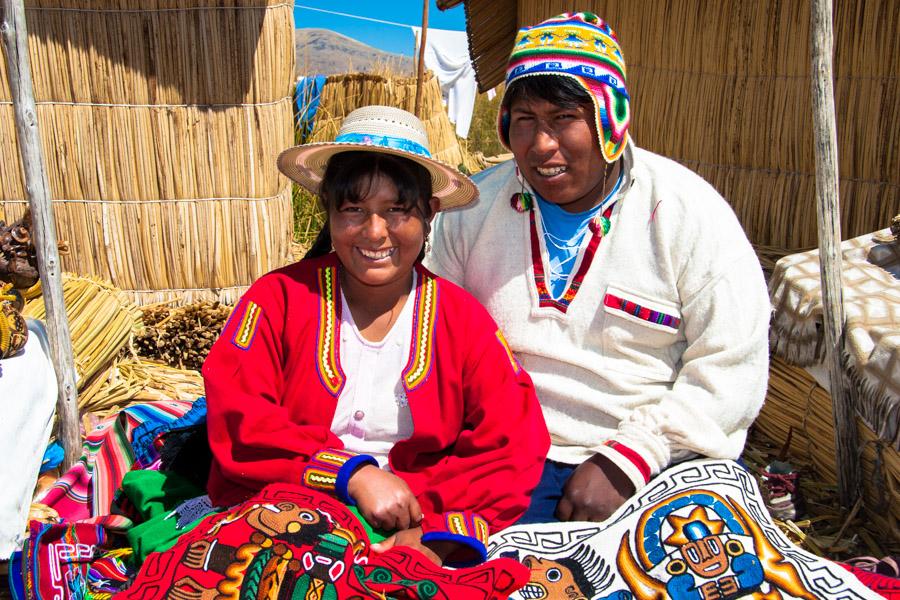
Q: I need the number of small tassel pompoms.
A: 2